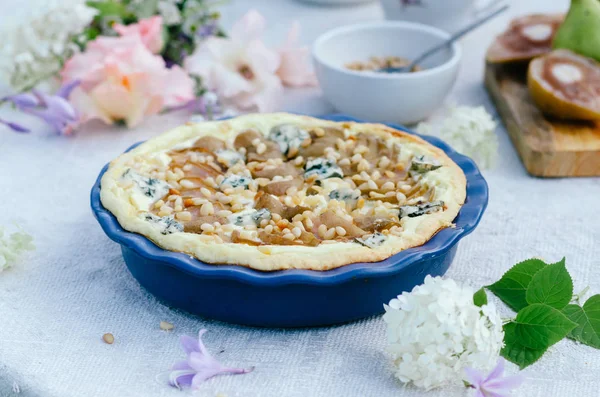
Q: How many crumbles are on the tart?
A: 11